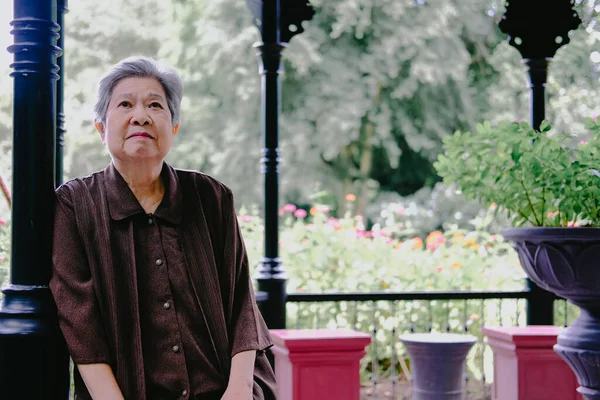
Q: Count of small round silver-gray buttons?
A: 5